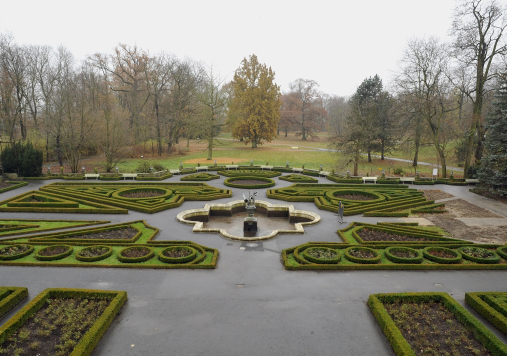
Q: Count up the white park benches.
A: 11